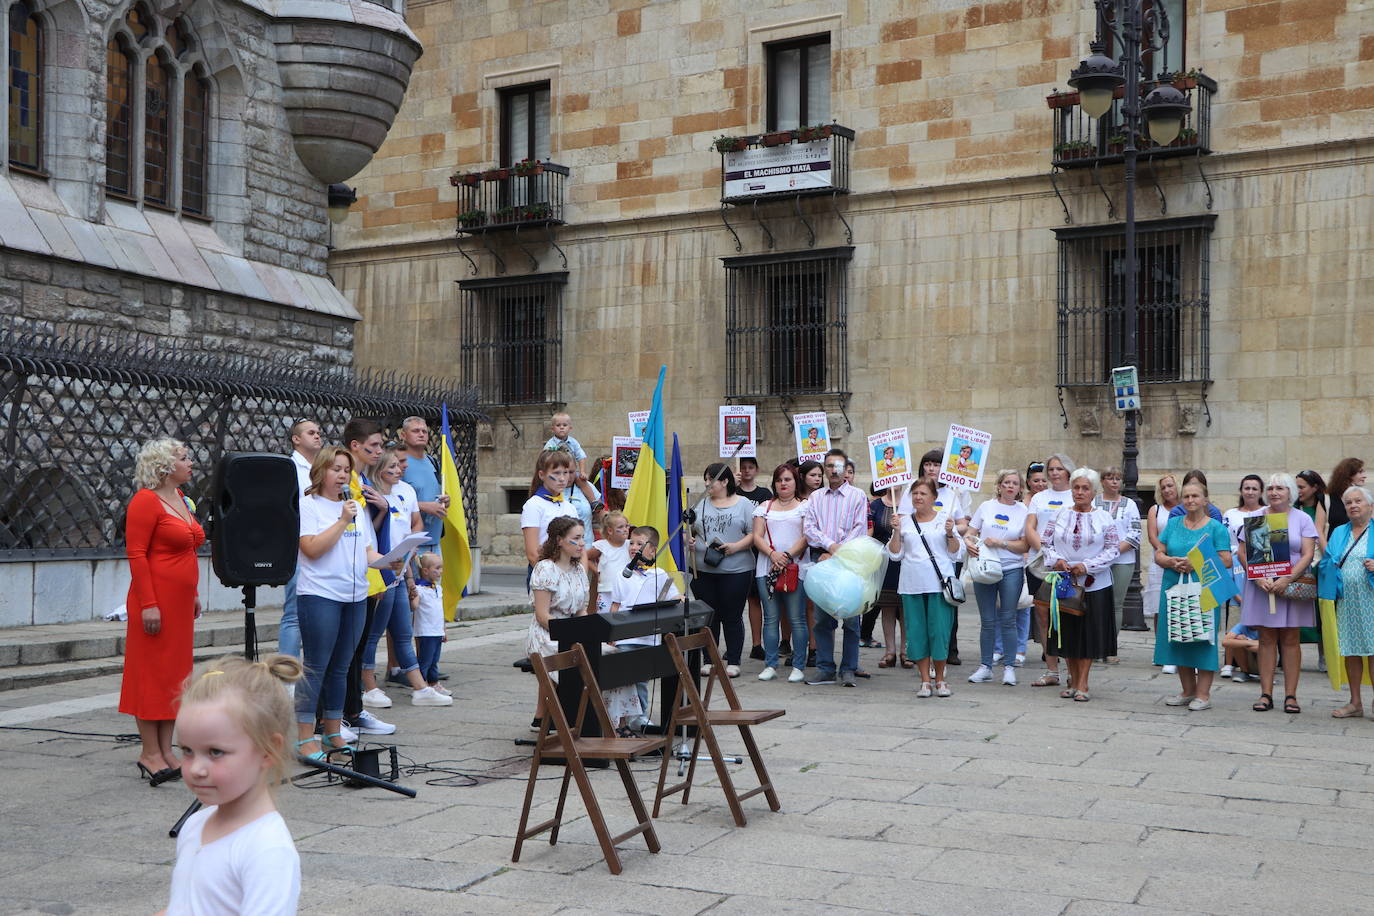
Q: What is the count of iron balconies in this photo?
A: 3